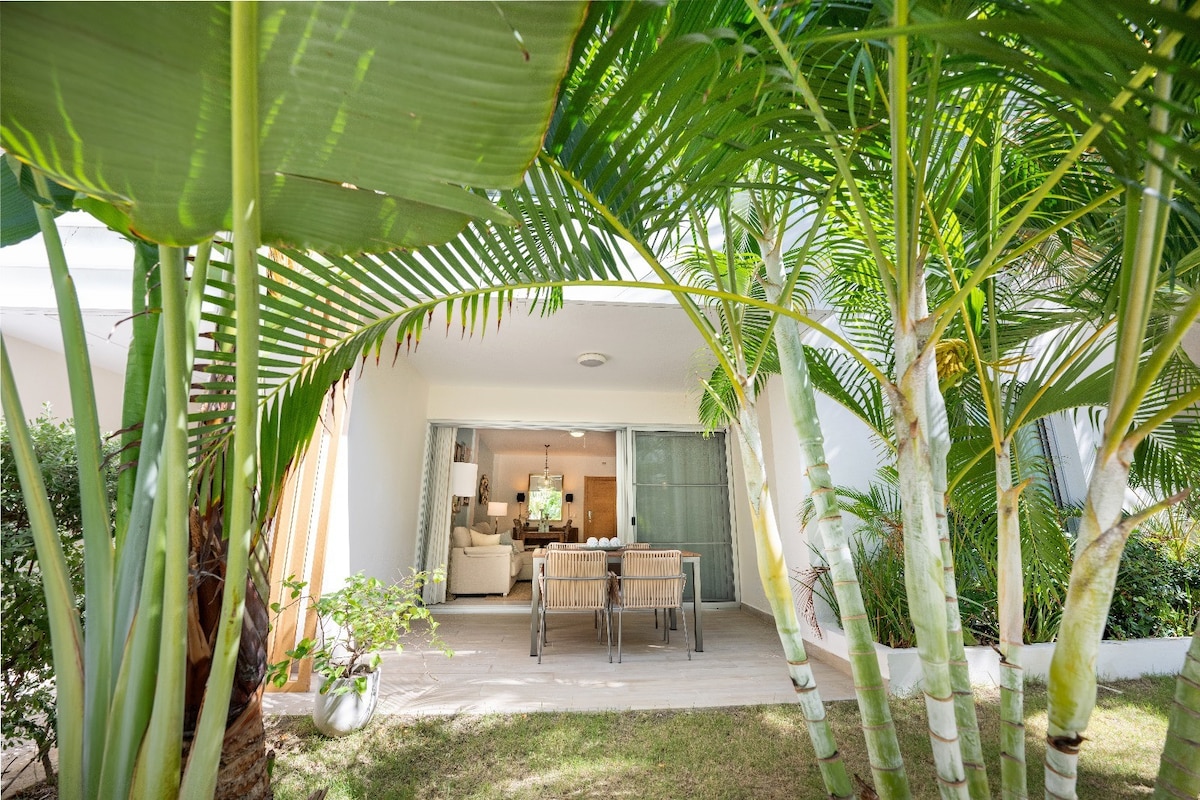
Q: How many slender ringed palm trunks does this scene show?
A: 7